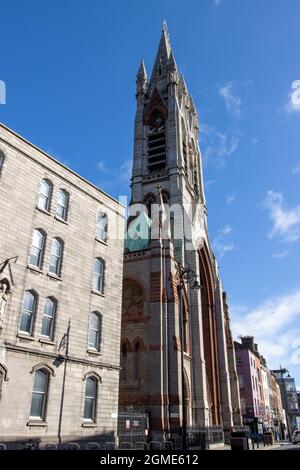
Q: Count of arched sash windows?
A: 11